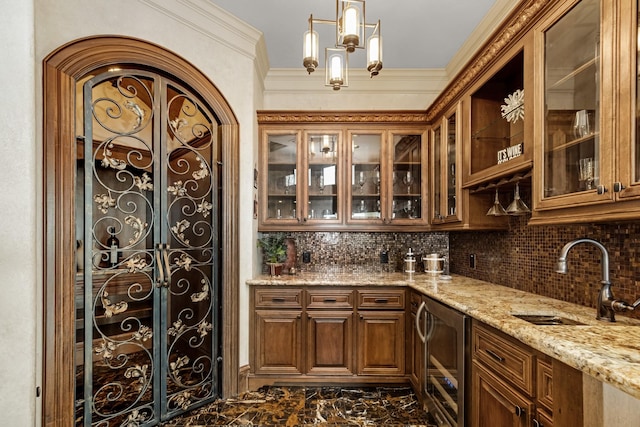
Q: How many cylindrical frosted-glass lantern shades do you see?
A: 4